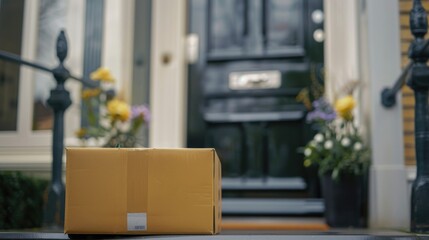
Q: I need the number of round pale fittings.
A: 2